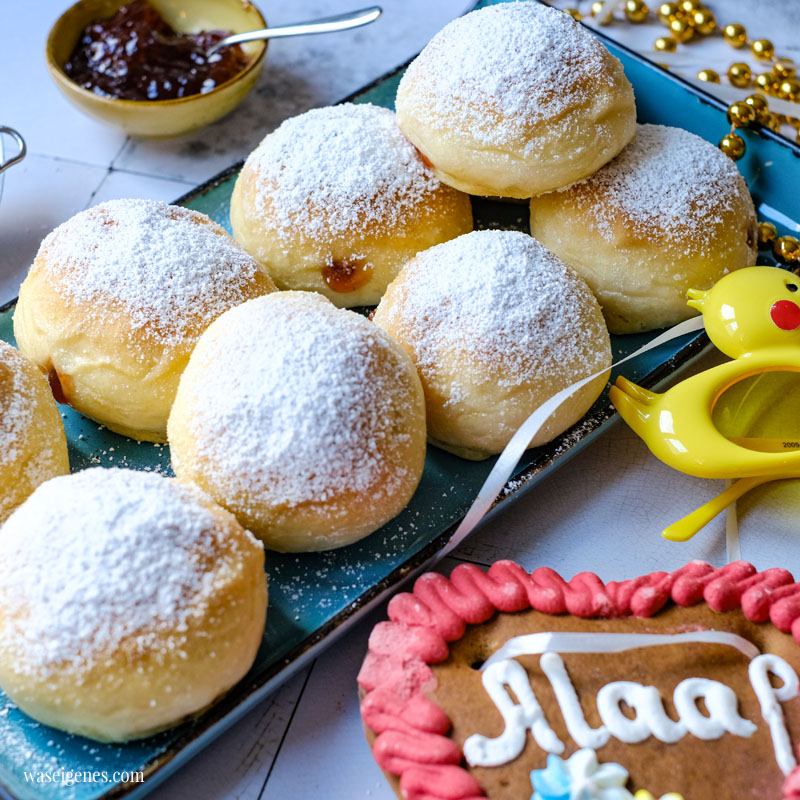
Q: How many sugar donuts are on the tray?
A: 8